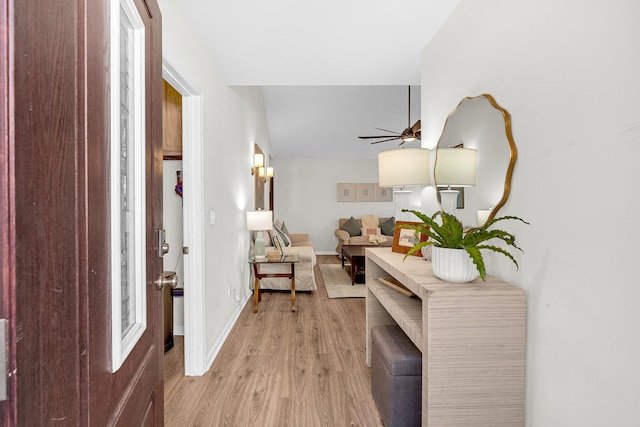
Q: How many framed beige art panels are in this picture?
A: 3